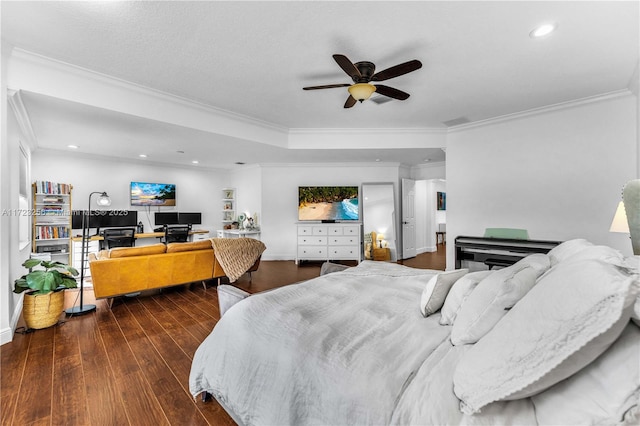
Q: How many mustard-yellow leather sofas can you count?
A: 1